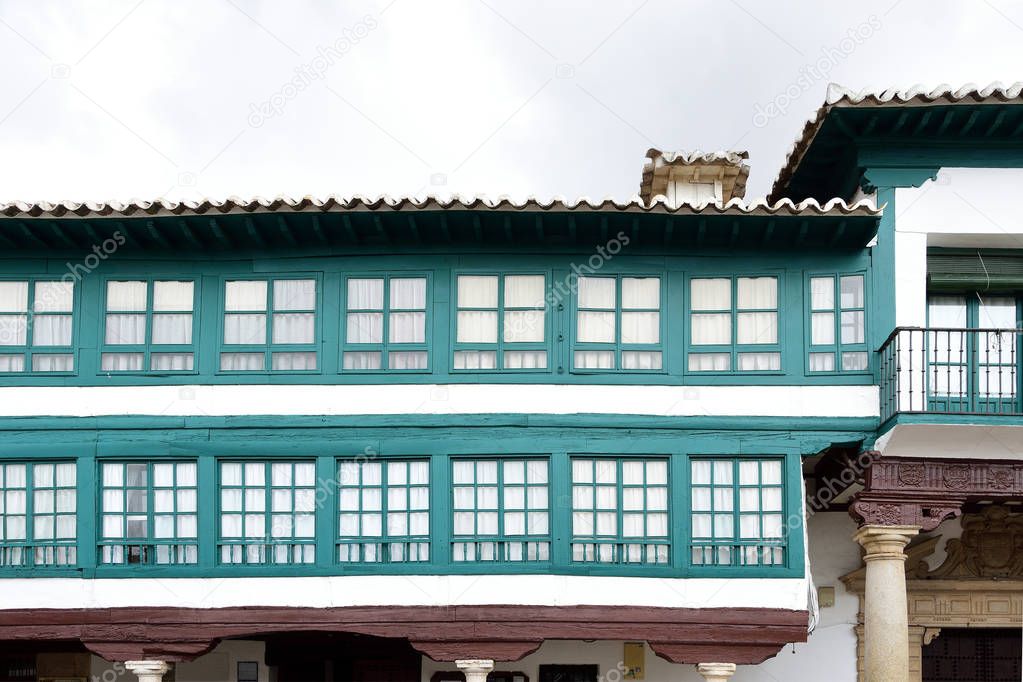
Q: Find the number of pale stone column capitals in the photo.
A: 4